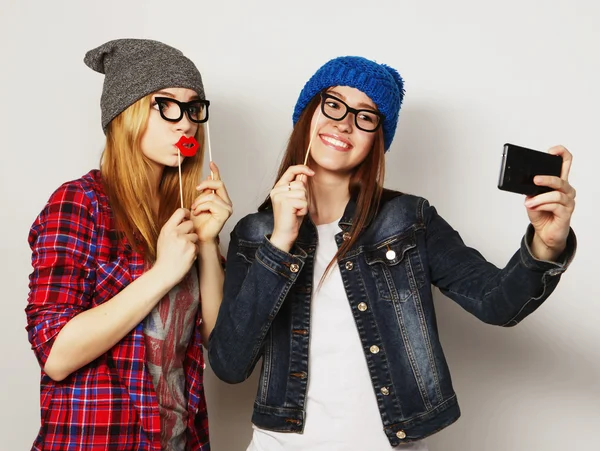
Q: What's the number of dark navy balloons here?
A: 0